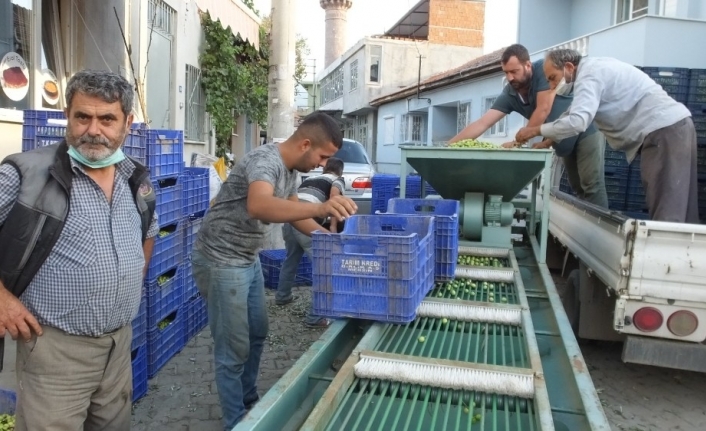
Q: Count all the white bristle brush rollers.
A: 4